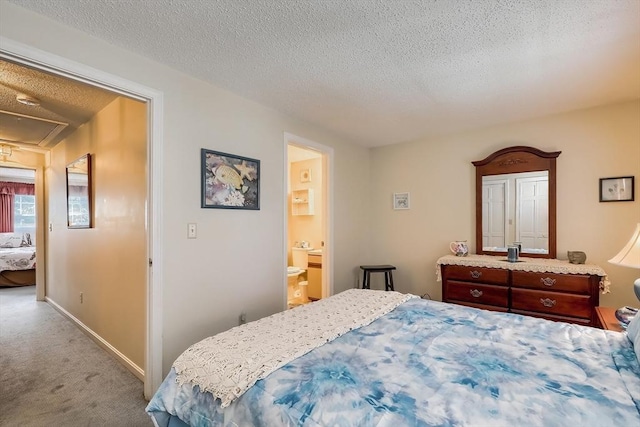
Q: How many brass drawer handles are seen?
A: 4